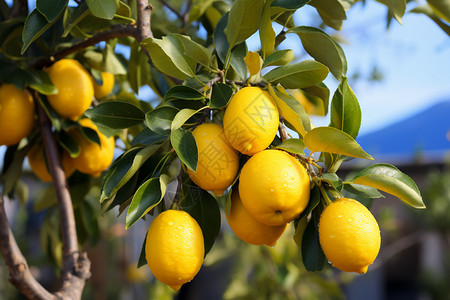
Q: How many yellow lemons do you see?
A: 11